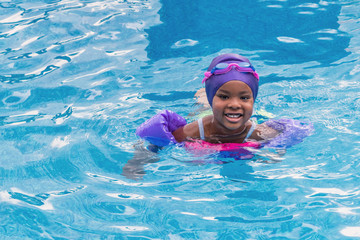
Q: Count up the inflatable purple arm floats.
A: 2